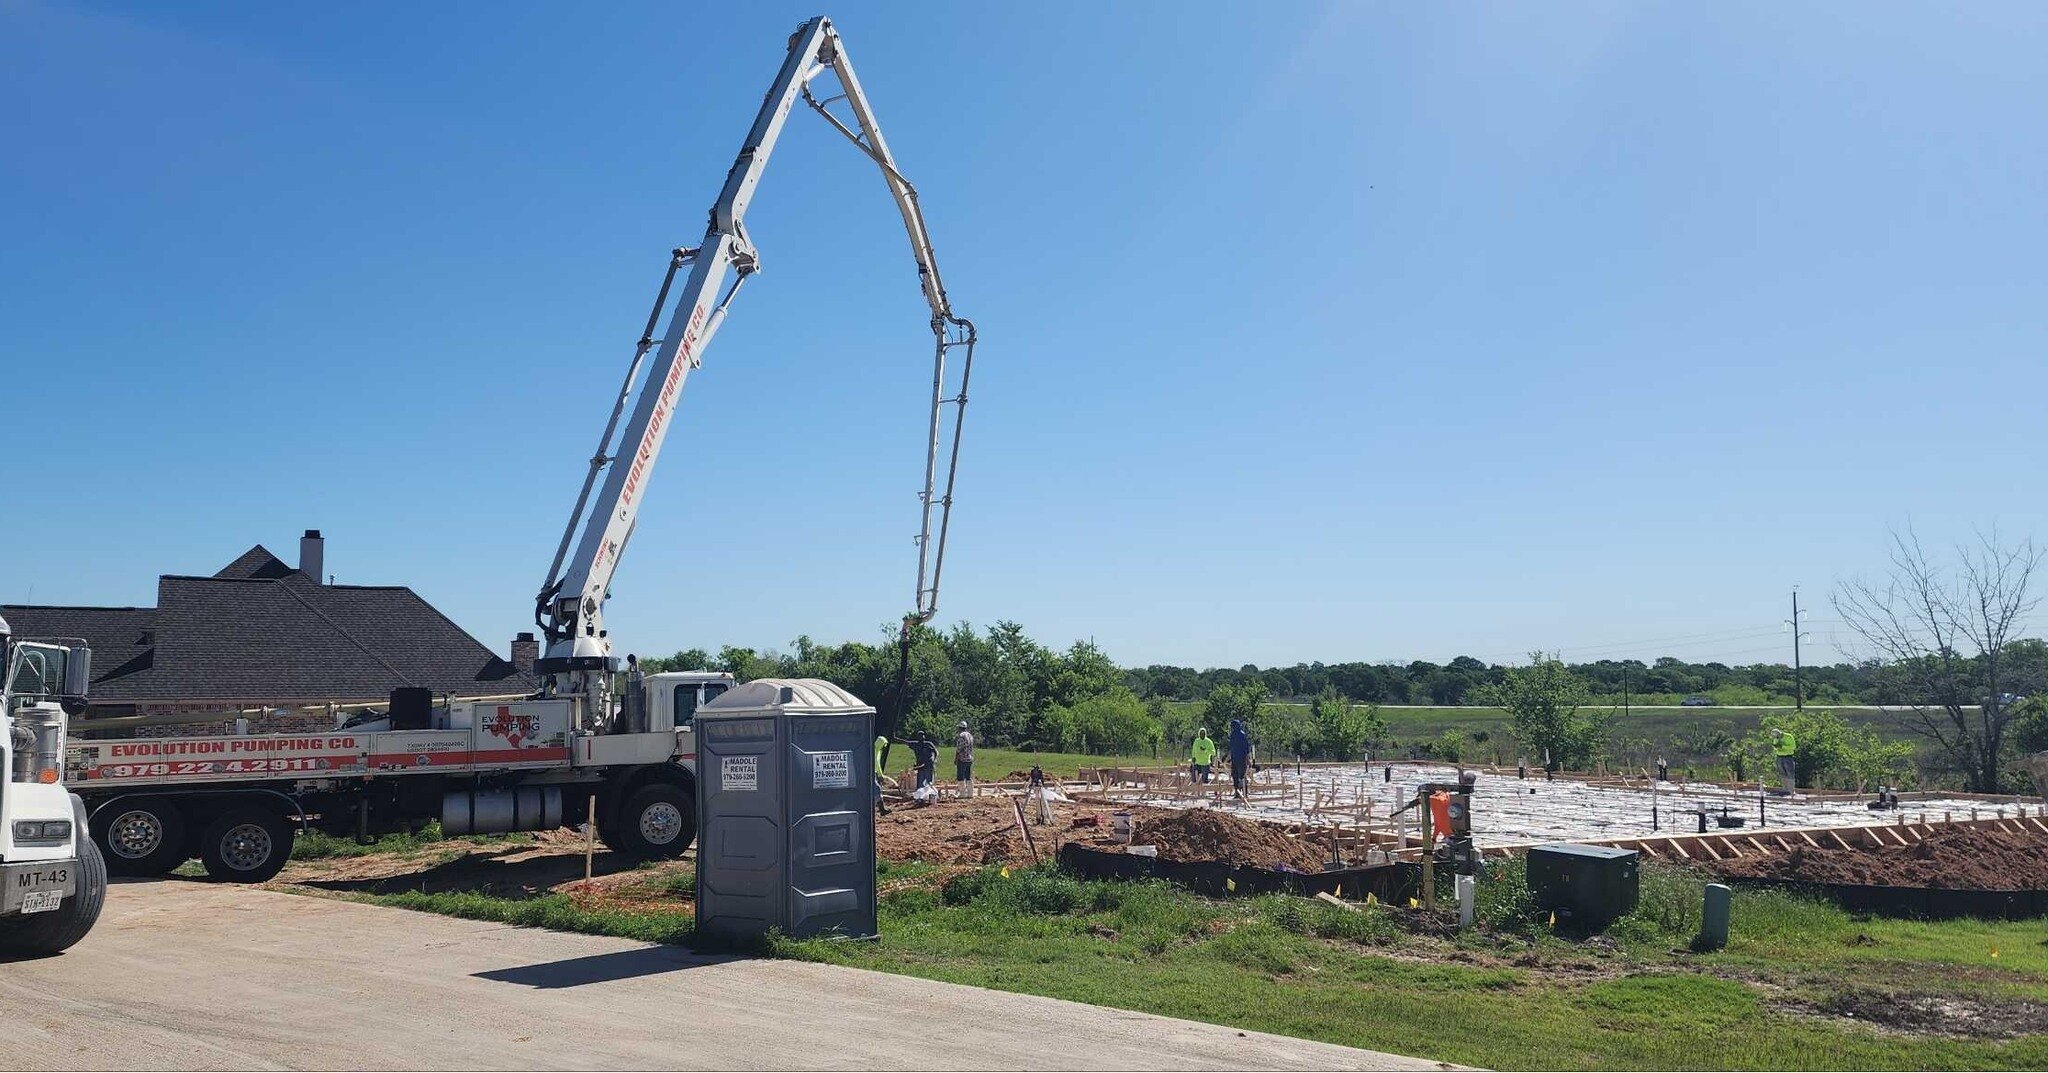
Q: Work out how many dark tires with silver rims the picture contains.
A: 3